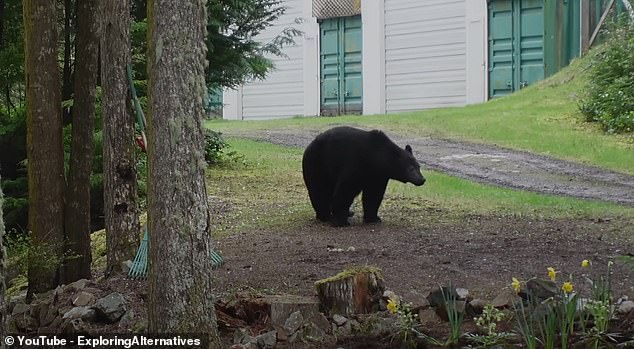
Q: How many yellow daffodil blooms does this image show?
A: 5